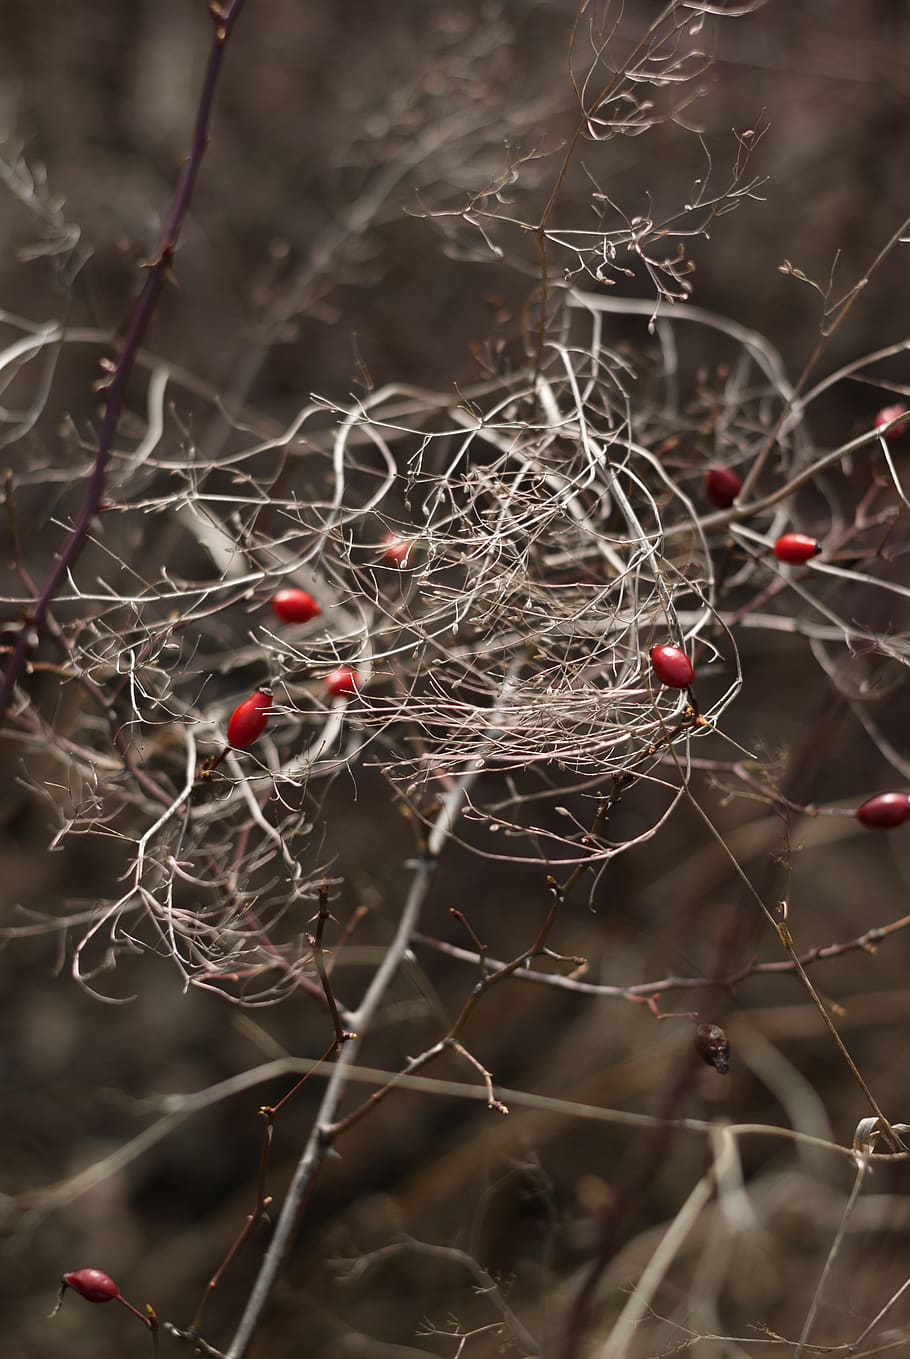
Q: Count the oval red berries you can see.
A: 10